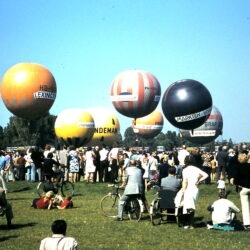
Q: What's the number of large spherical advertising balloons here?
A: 7